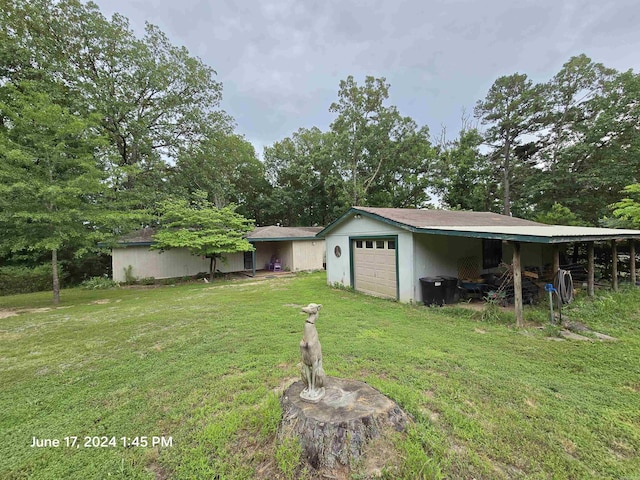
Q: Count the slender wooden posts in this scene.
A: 5